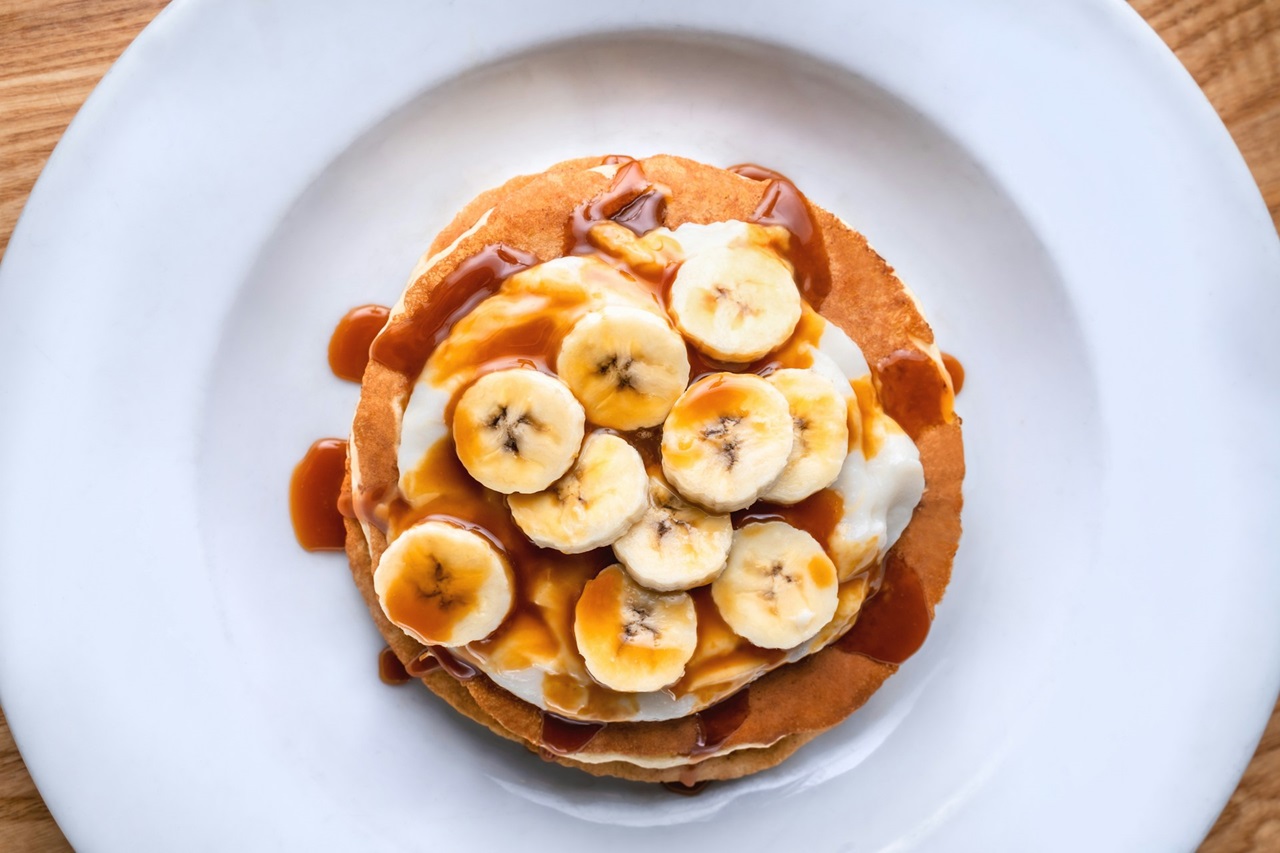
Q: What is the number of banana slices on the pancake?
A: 10